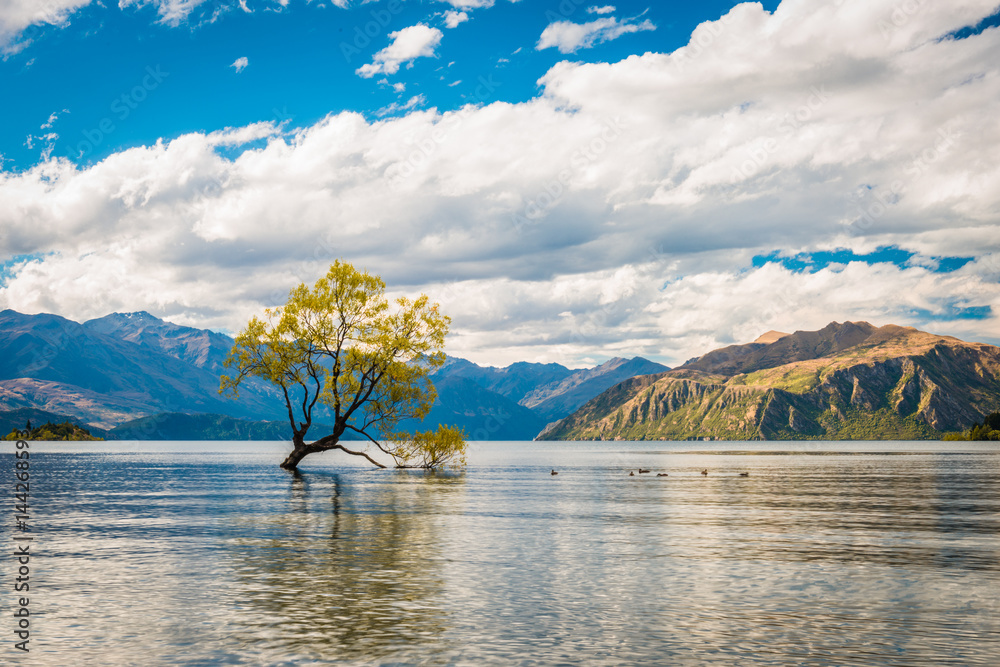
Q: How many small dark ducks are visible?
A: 6